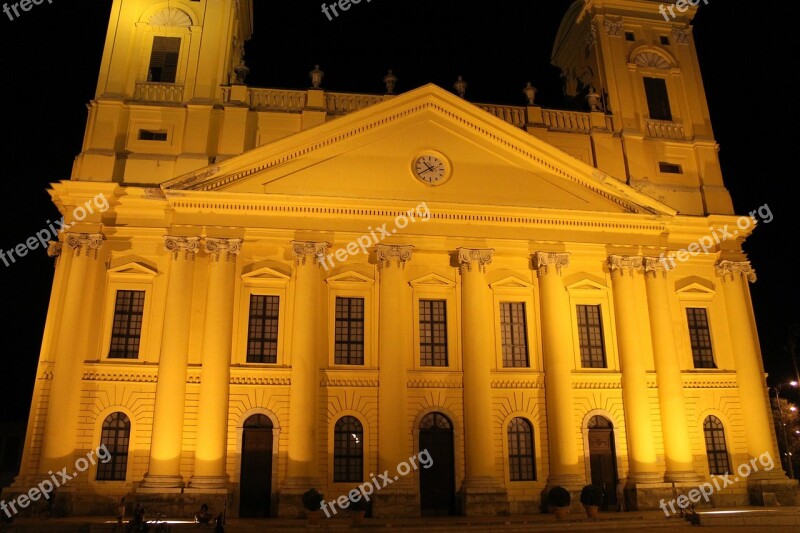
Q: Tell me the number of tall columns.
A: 10